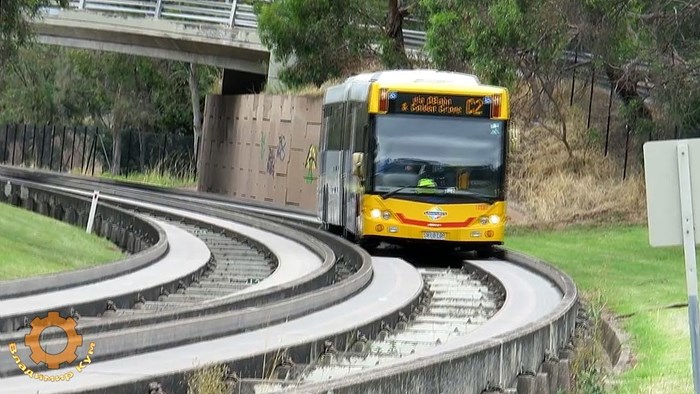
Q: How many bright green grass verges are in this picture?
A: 2